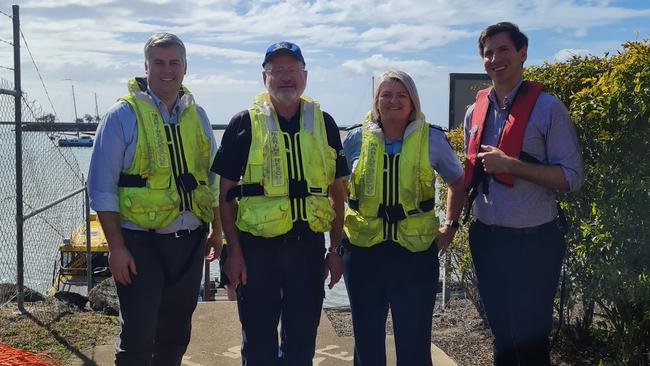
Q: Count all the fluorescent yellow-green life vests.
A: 3